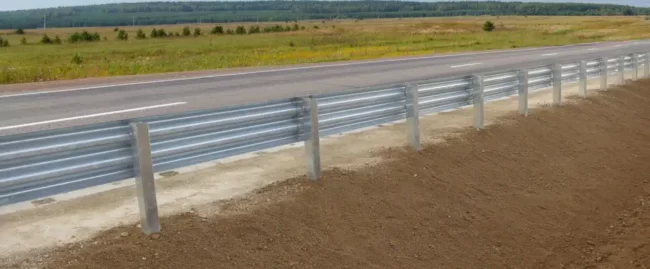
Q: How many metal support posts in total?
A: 11